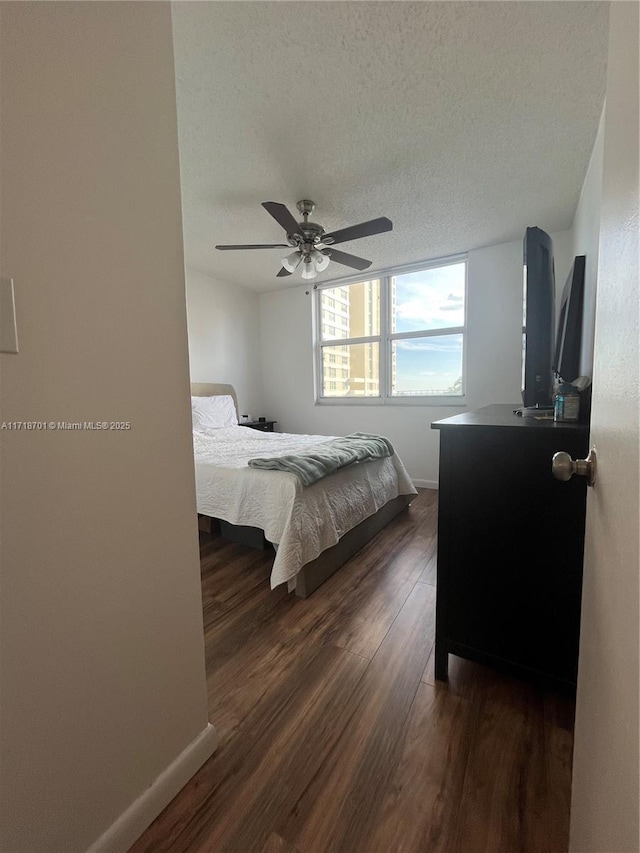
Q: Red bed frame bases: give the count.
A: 0